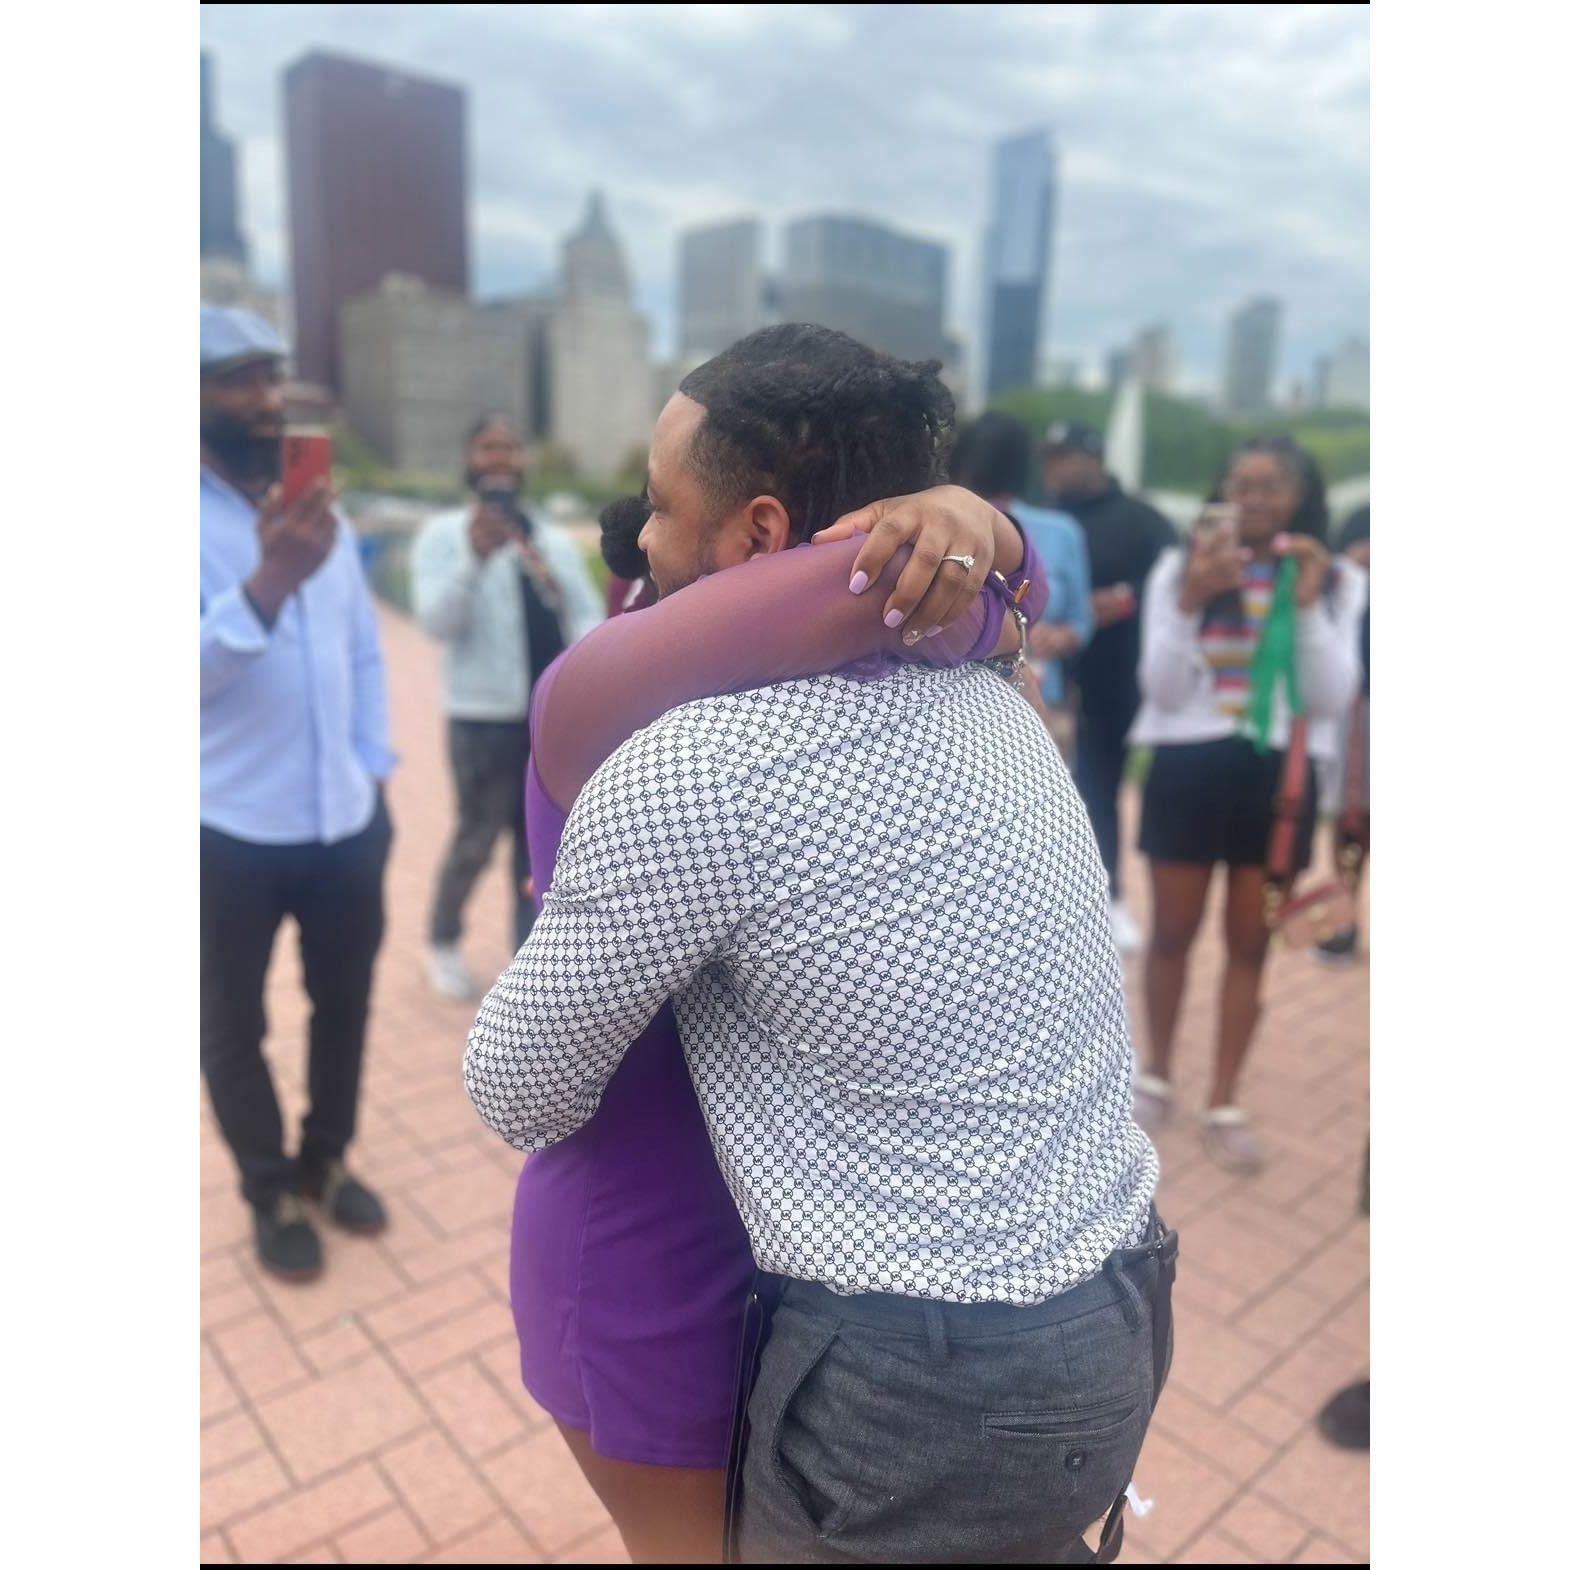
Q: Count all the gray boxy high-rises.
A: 2